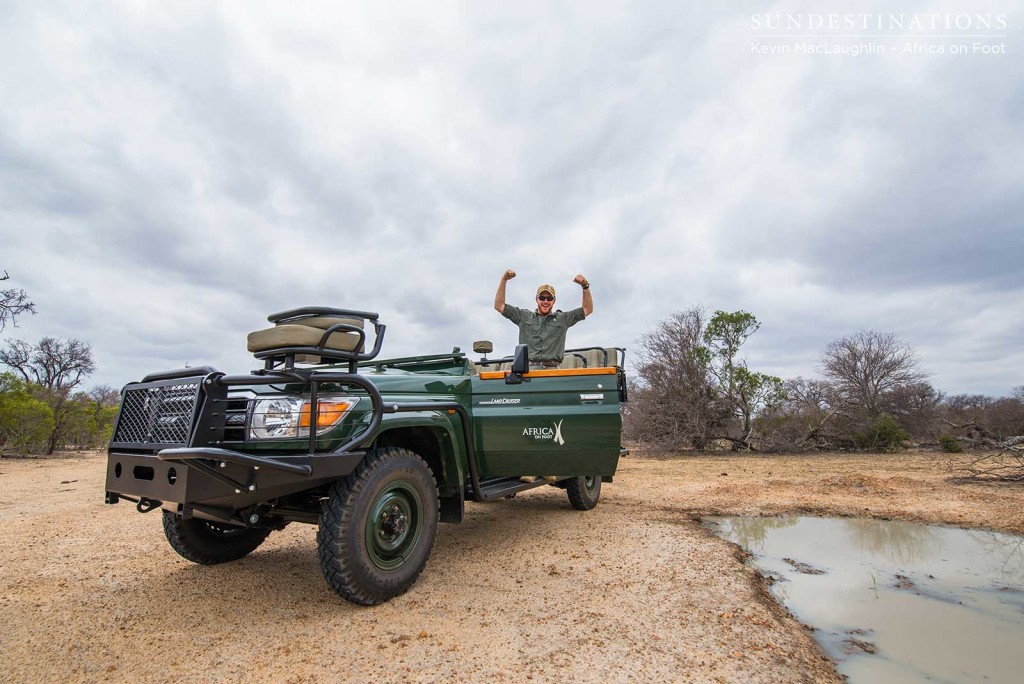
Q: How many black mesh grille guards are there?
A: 1